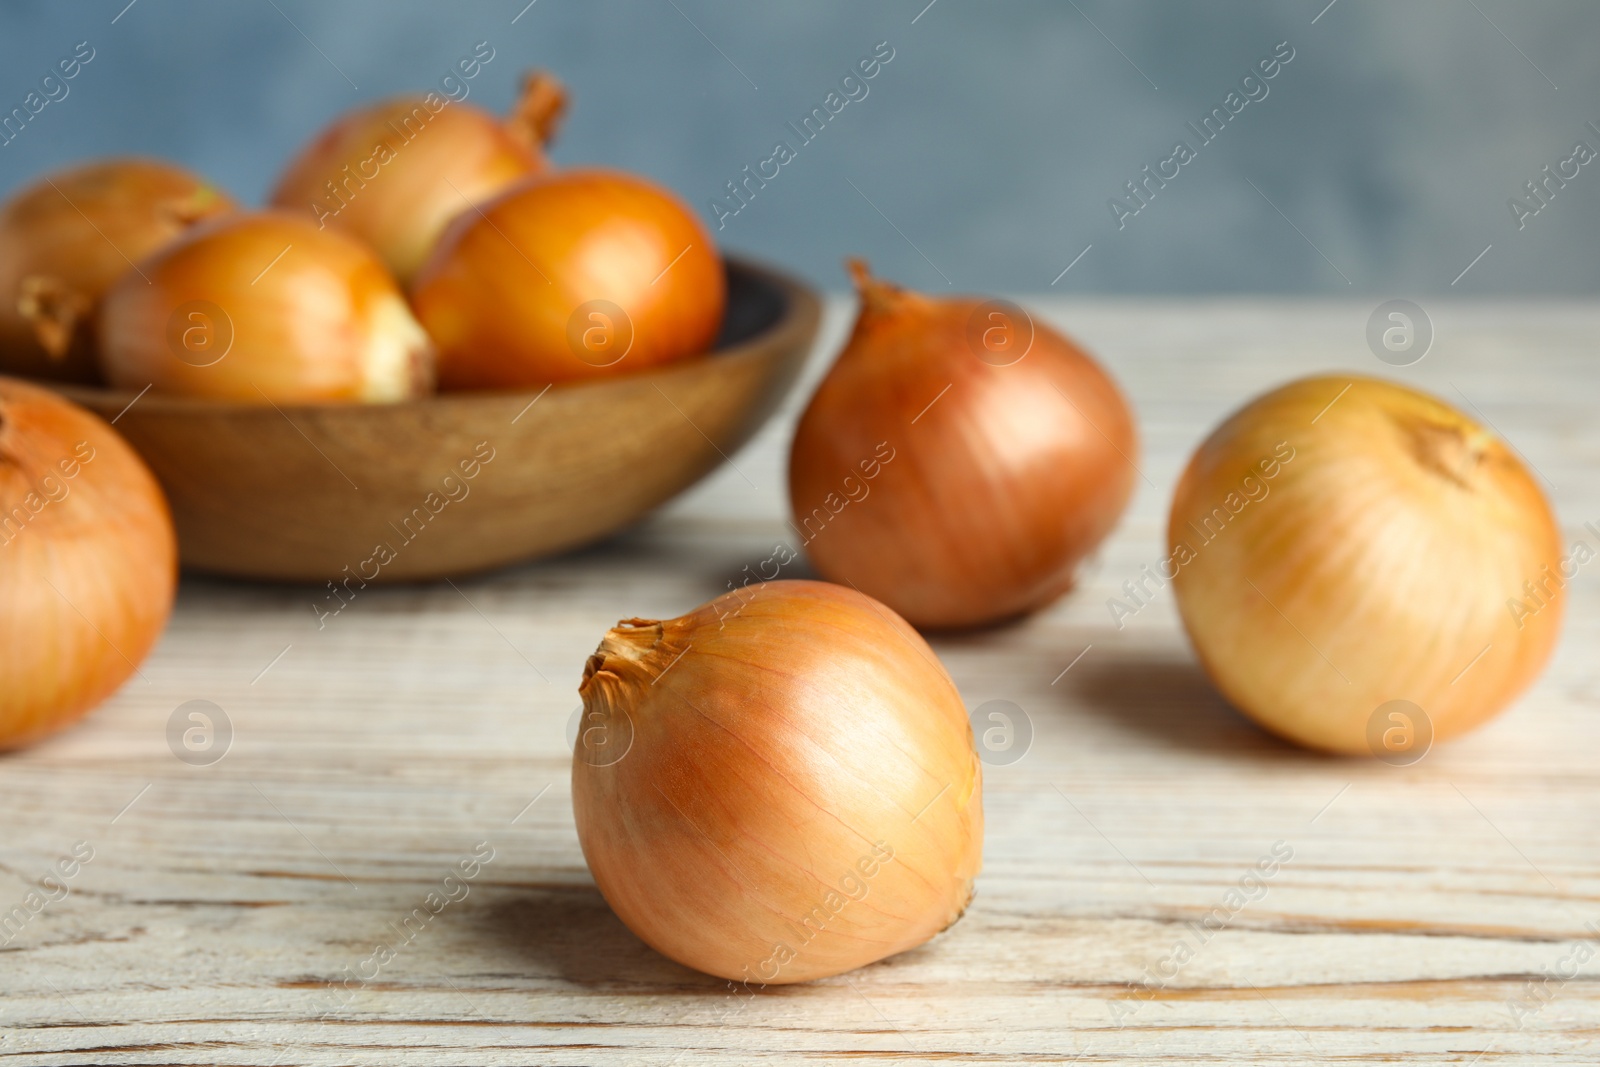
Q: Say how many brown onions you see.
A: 8